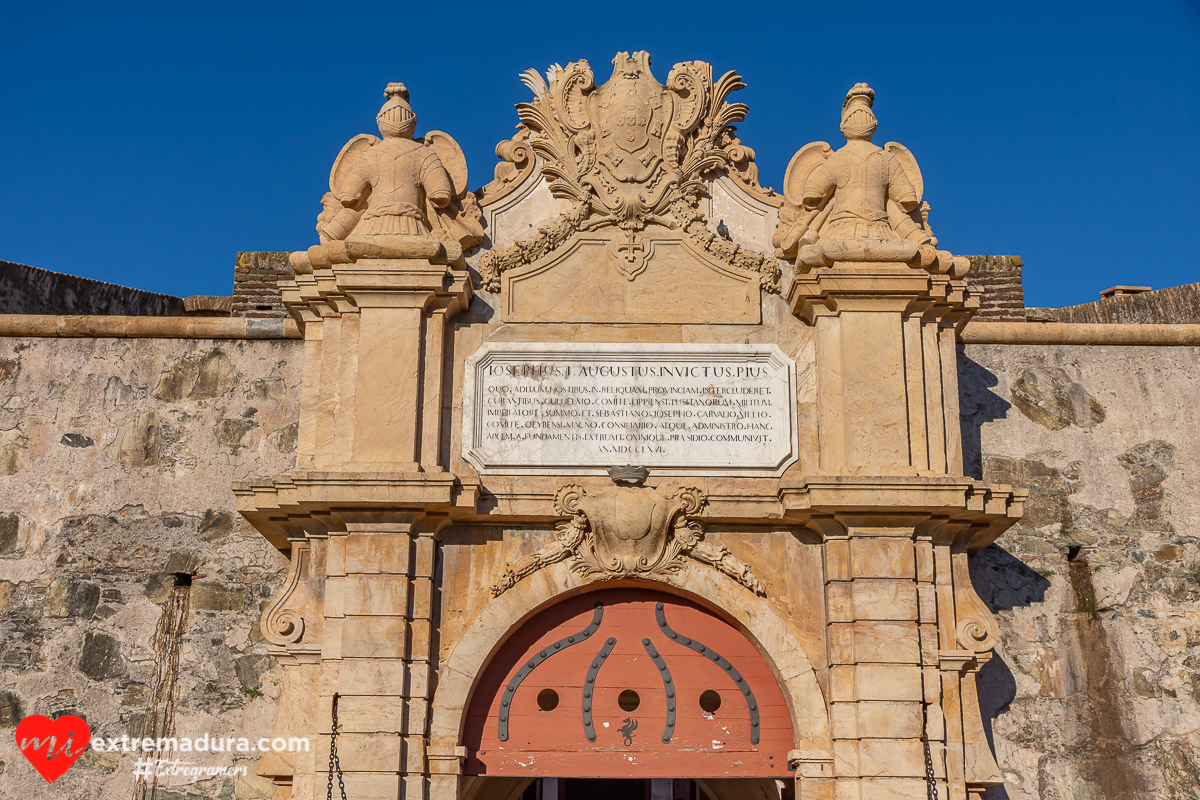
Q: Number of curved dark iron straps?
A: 4